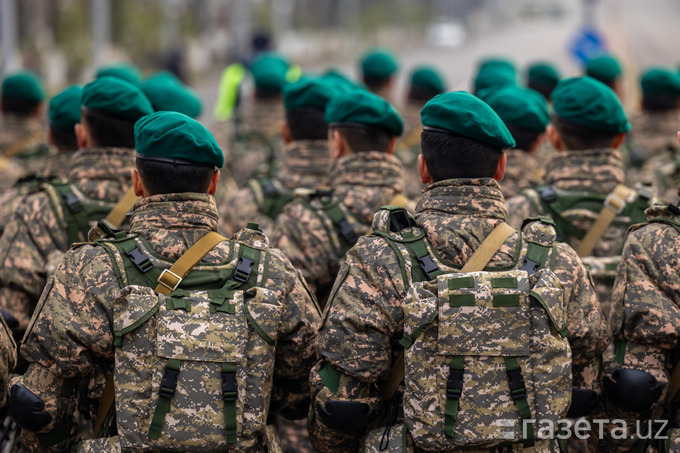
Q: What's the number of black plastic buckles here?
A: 12